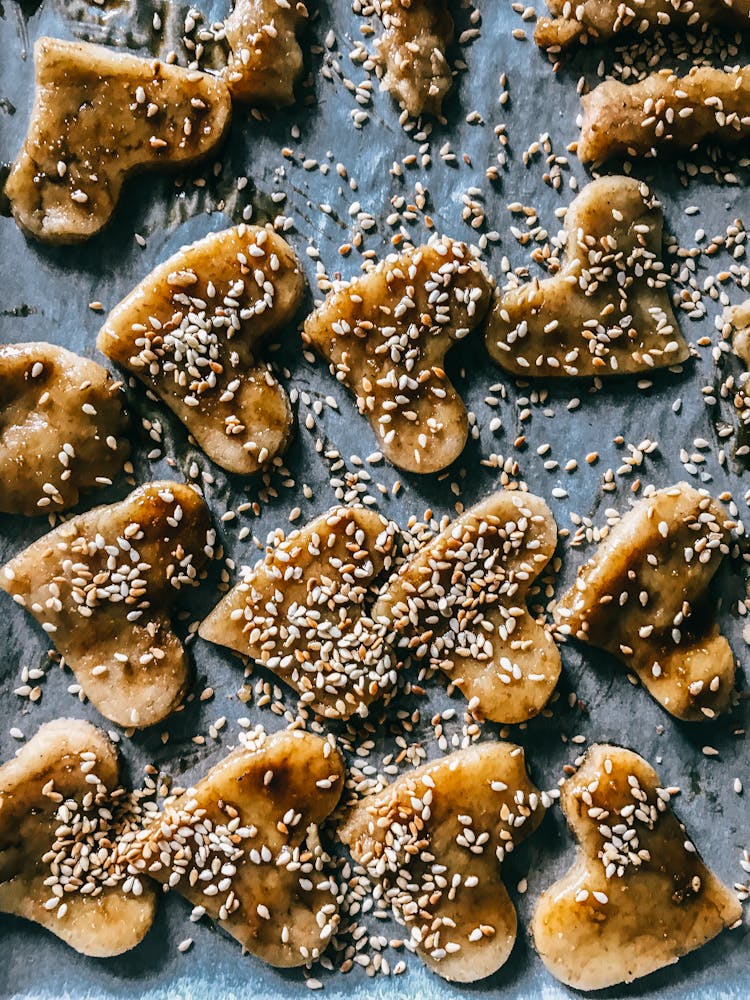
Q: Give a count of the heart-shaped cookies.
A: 12